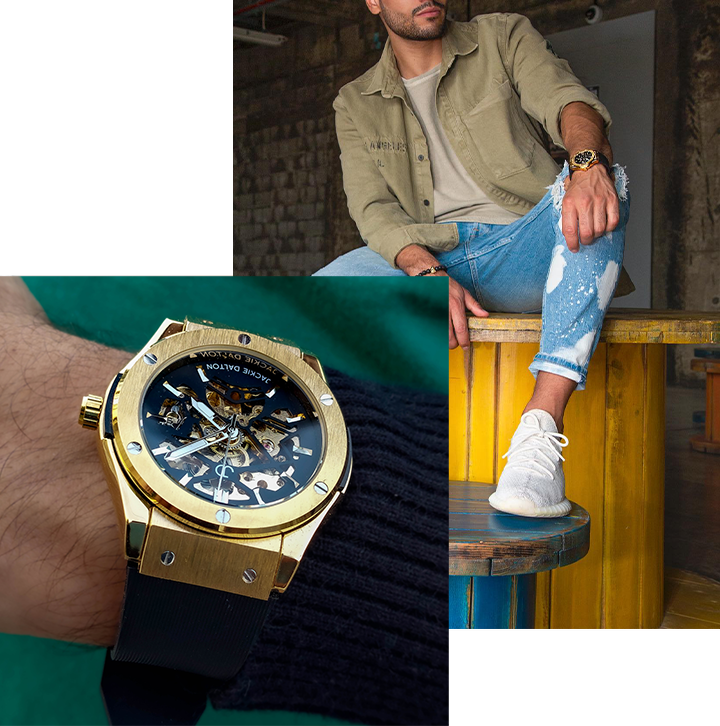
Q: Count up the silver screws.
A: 8